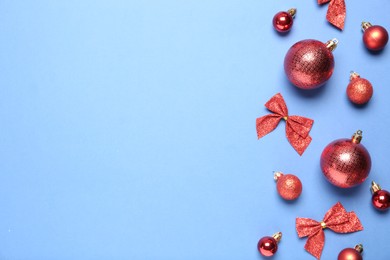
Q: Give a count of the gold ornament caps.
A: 9